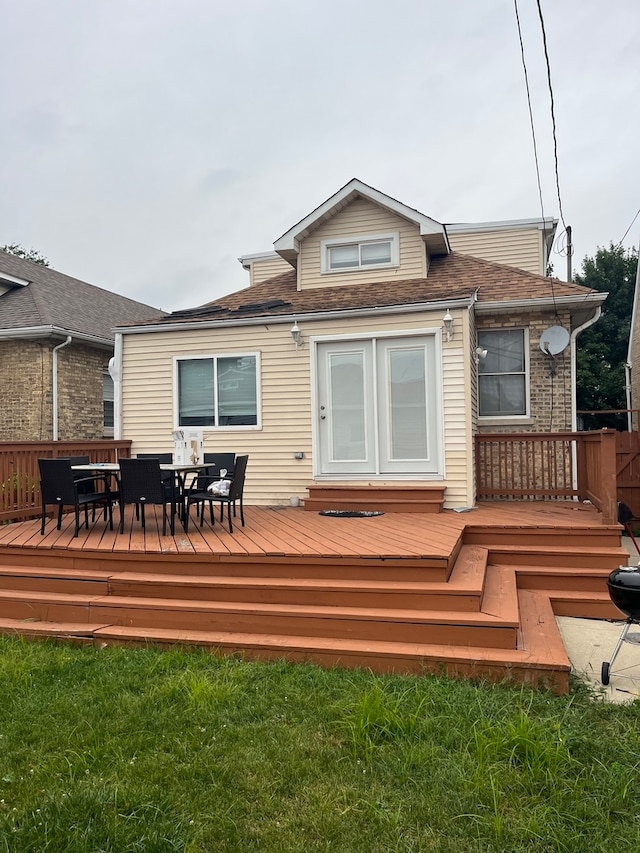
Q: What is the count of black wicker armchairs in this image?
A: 6